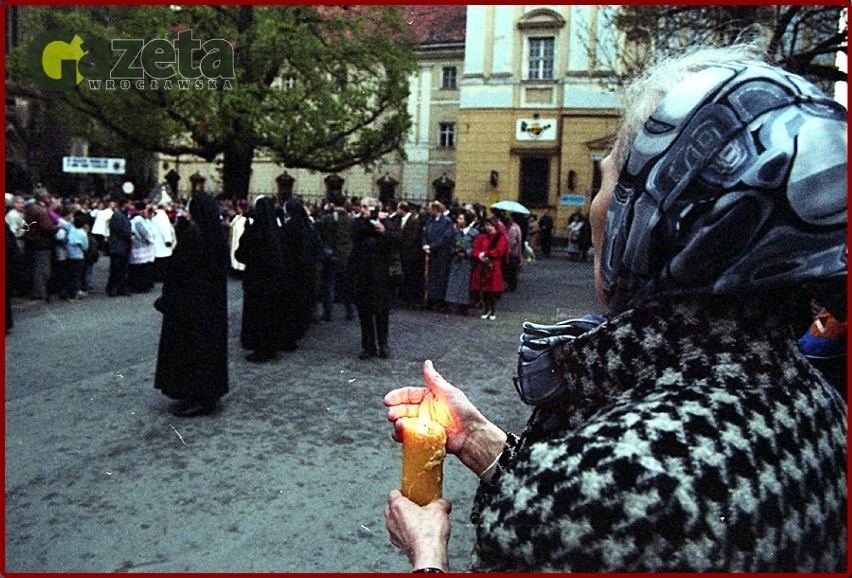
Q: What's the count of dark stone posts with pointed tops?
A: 6